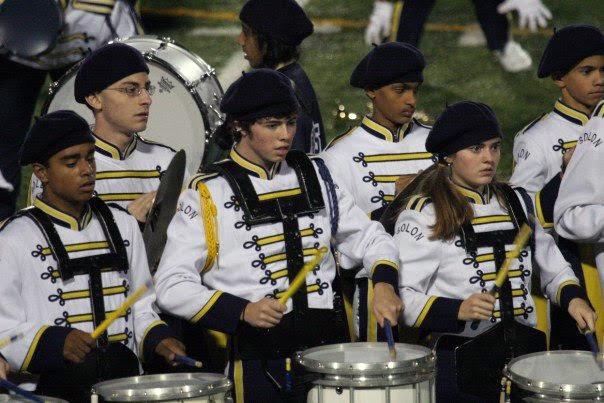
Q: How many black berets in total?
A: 7